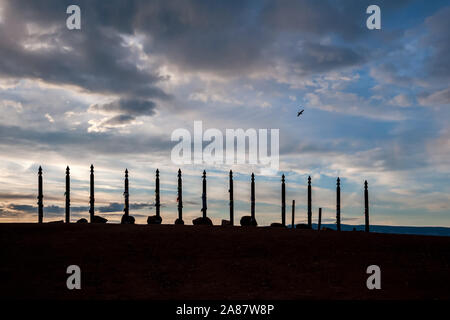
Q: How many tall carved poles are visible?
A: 13